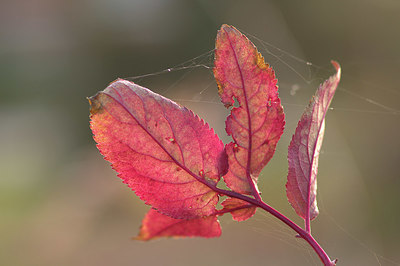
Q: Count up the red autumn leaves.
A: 4